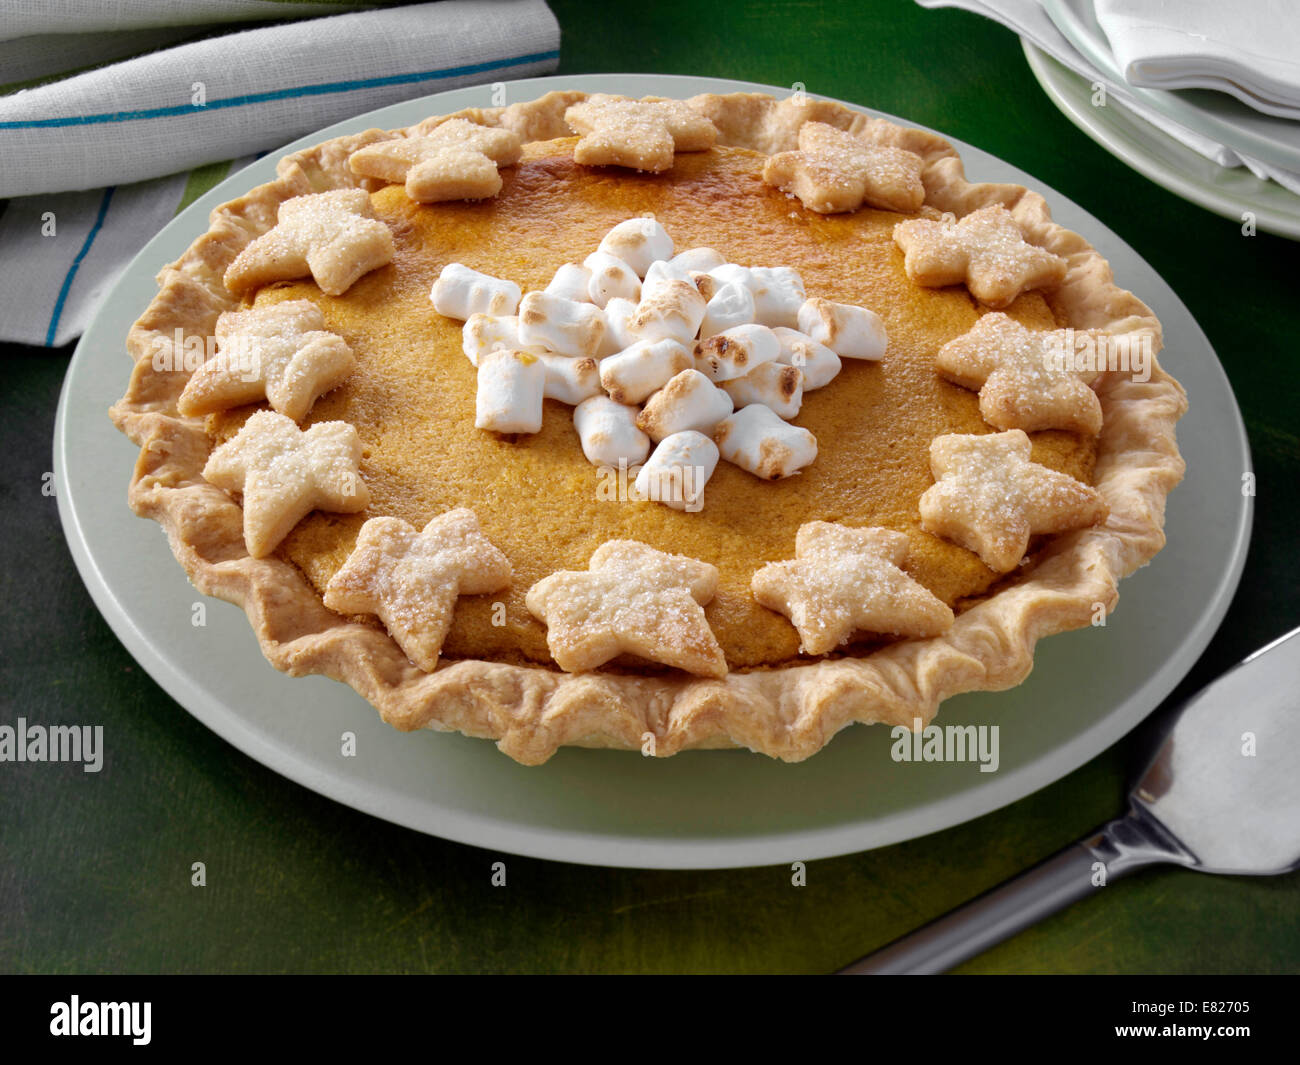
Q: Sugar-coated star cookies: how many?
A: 12